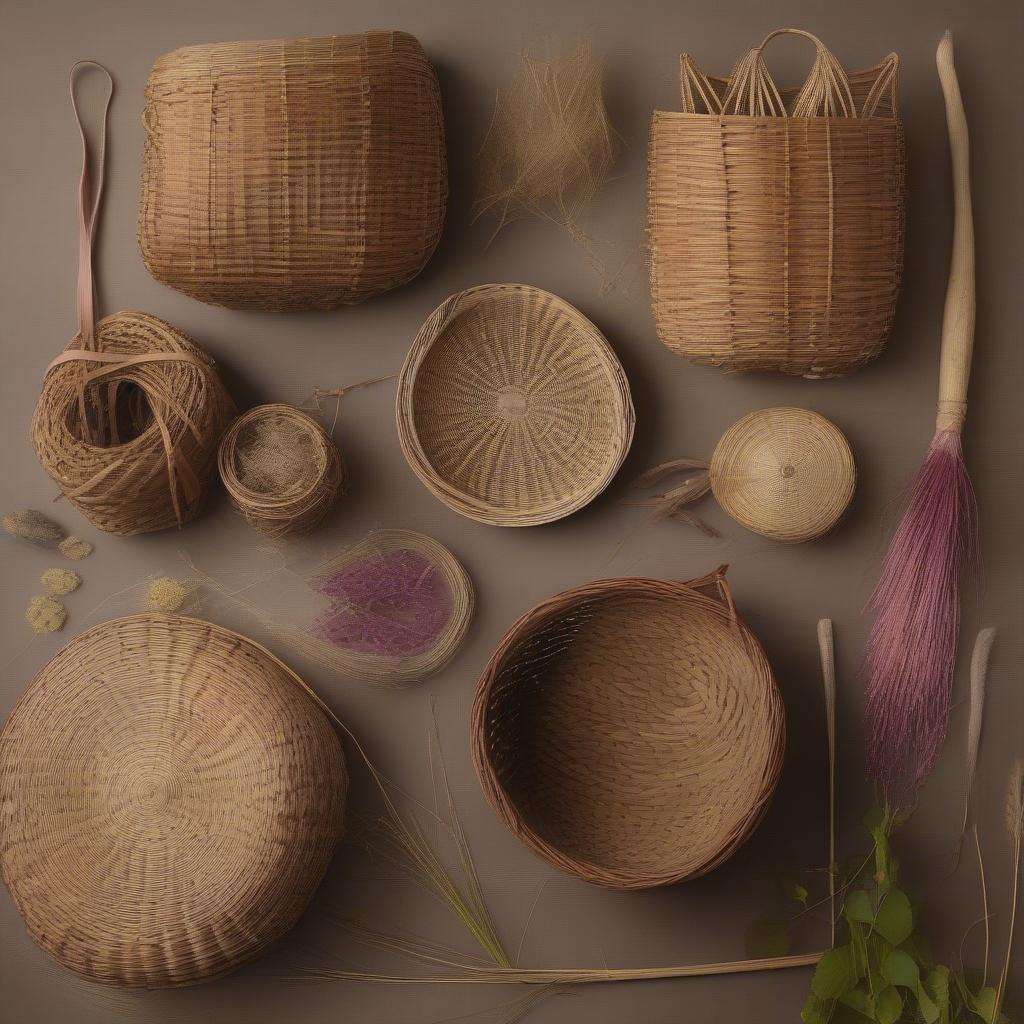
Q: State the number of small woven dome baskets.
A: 1